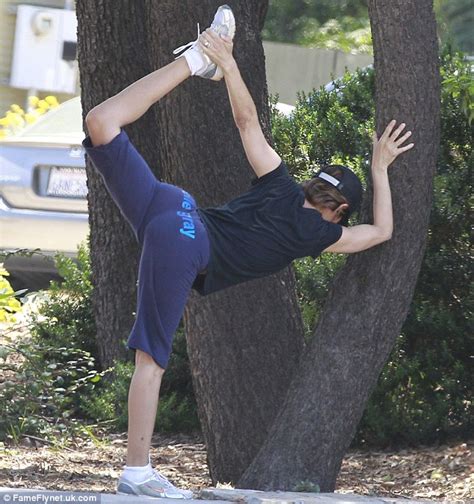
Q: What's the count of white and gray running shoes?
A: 2